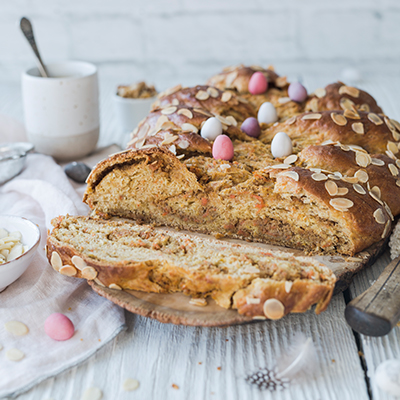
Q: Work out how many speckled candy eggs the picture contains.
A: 8